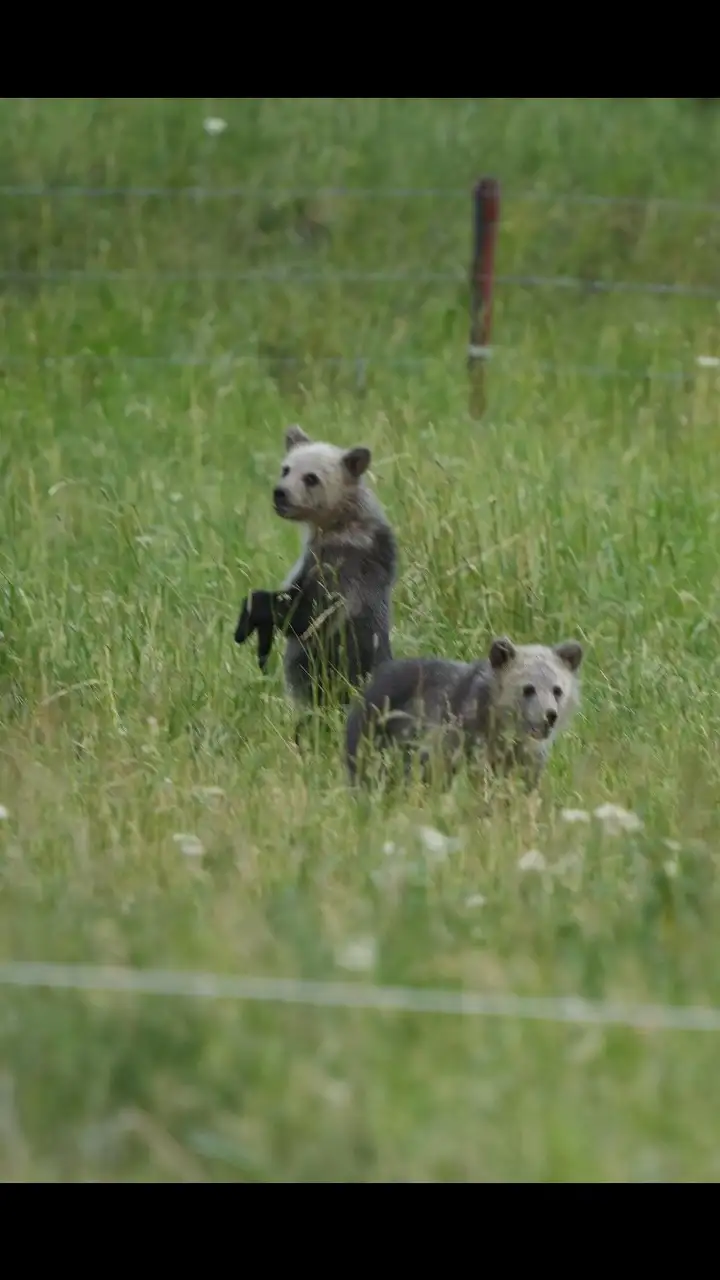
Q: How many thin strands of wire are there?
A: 4